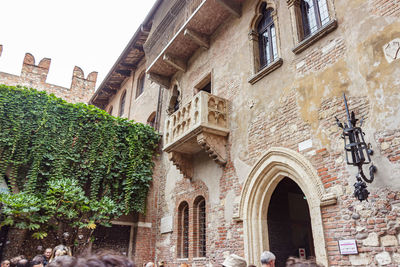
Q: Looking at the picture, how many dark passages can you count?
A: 1